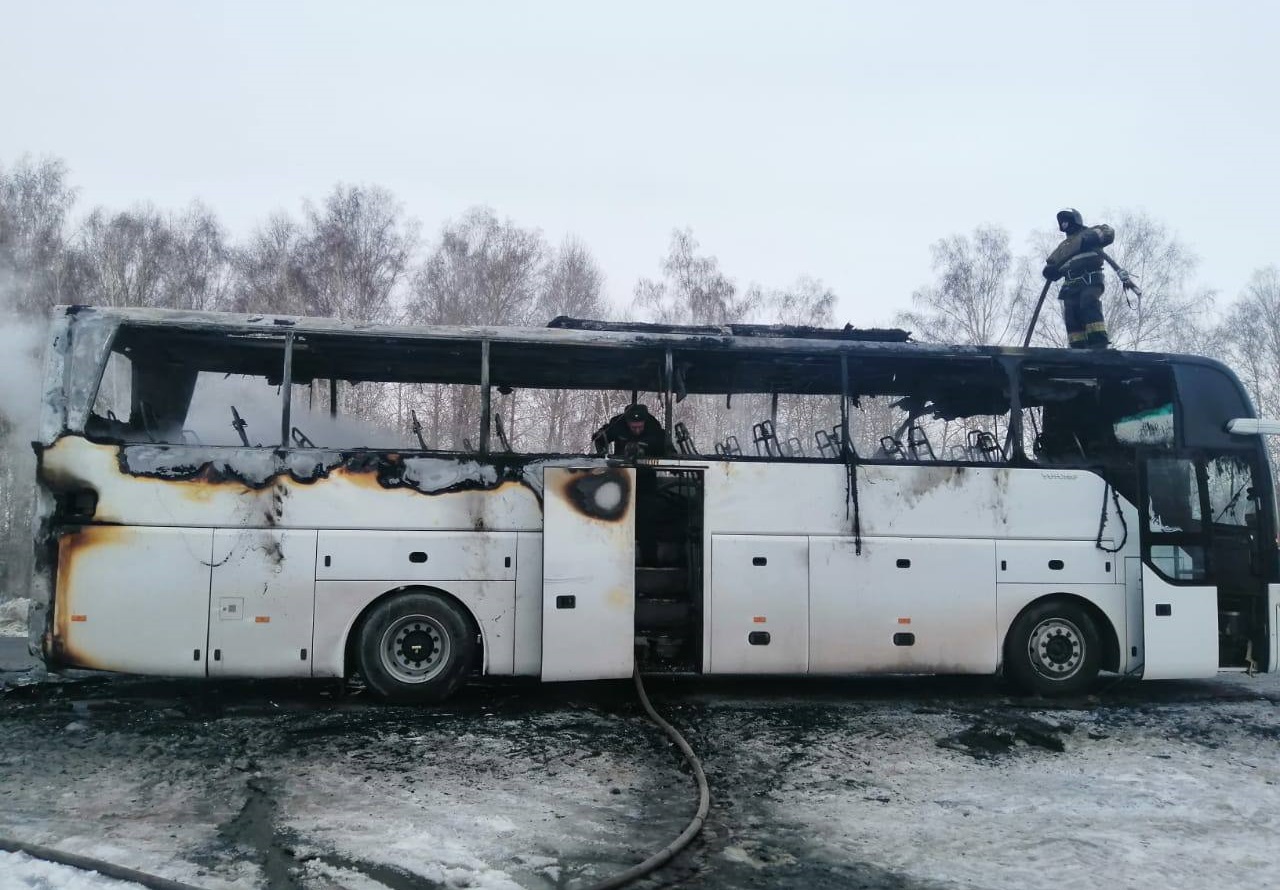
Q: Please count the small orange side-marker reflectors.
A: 4